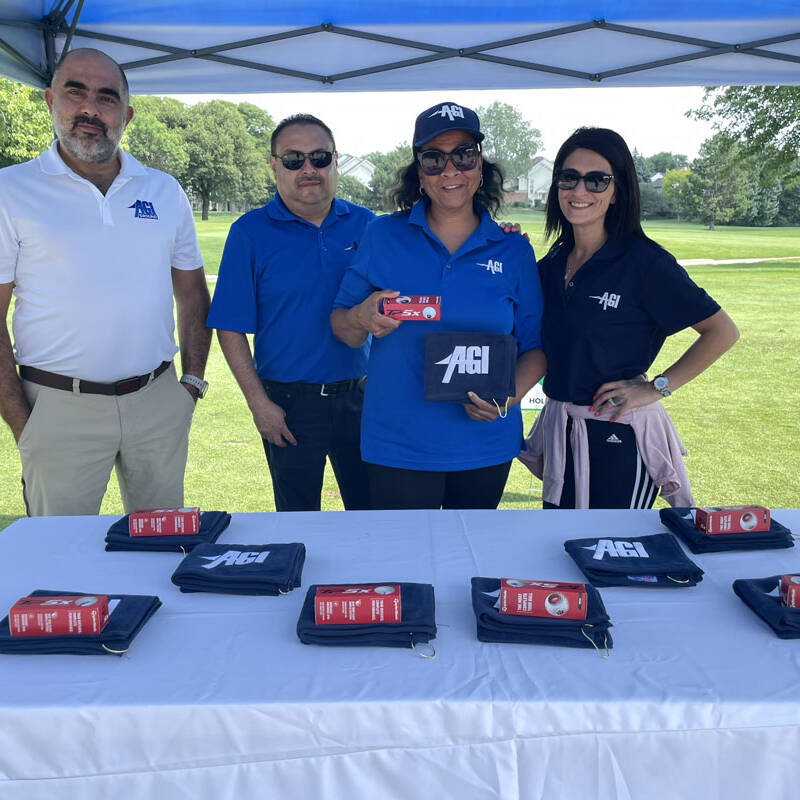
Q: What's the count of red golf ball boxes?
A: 7